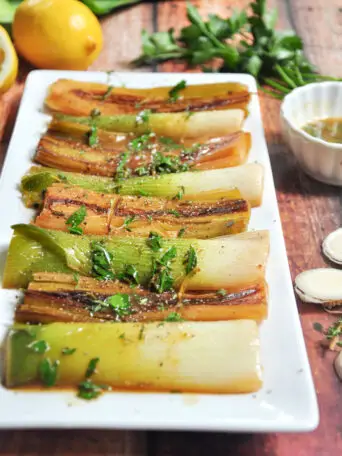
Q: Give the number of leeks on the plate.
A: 8